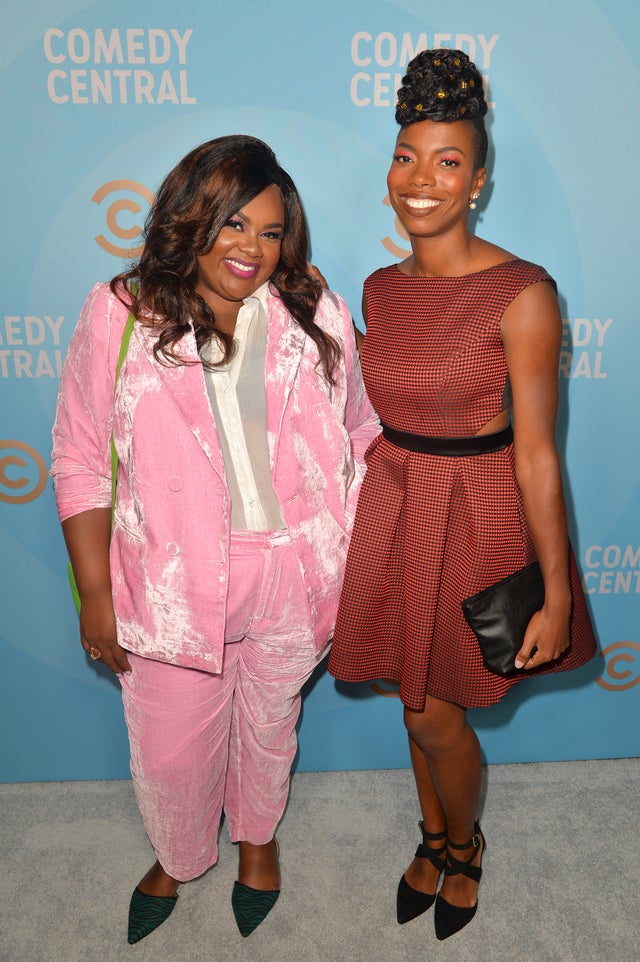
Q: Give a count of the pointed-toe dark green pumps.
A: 2